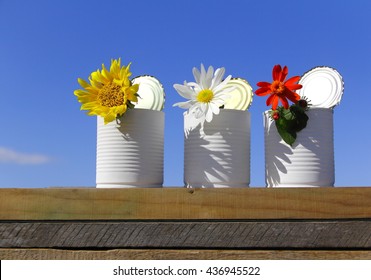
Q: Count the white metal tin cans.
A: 3